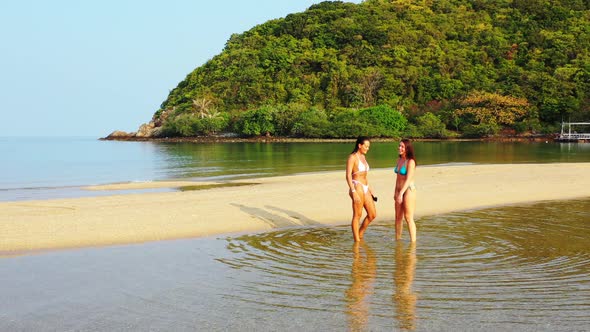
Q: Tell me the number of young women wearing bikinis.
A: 2